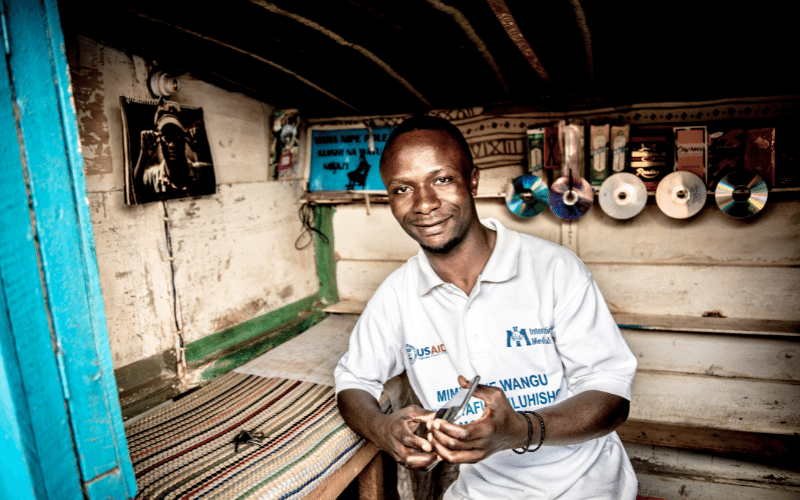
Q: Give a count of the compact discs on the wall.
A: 5